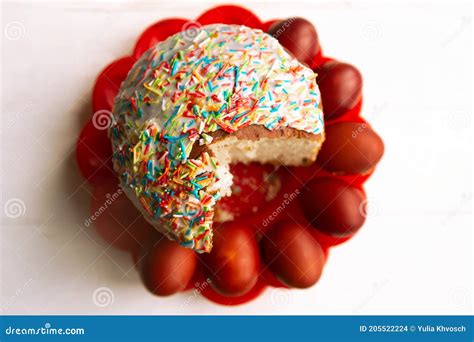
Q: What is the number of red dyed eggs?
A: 7